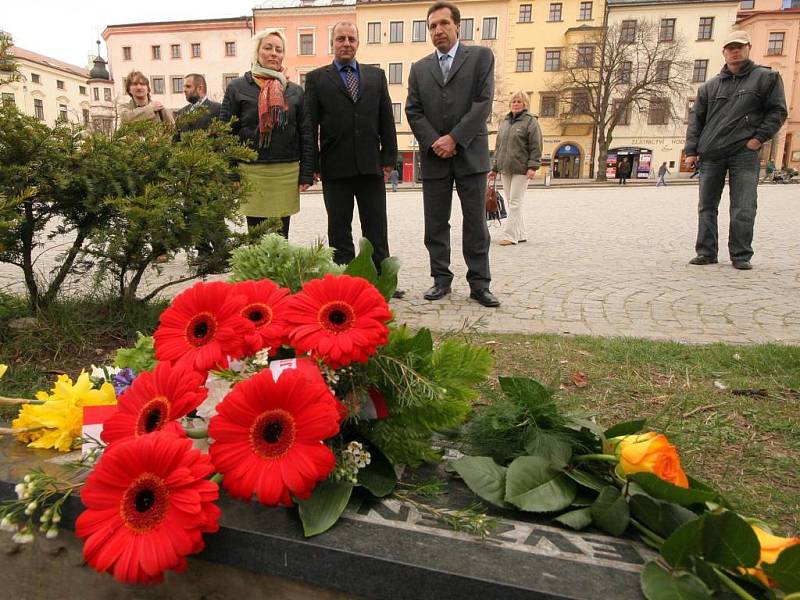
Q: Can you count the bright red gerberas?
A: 6